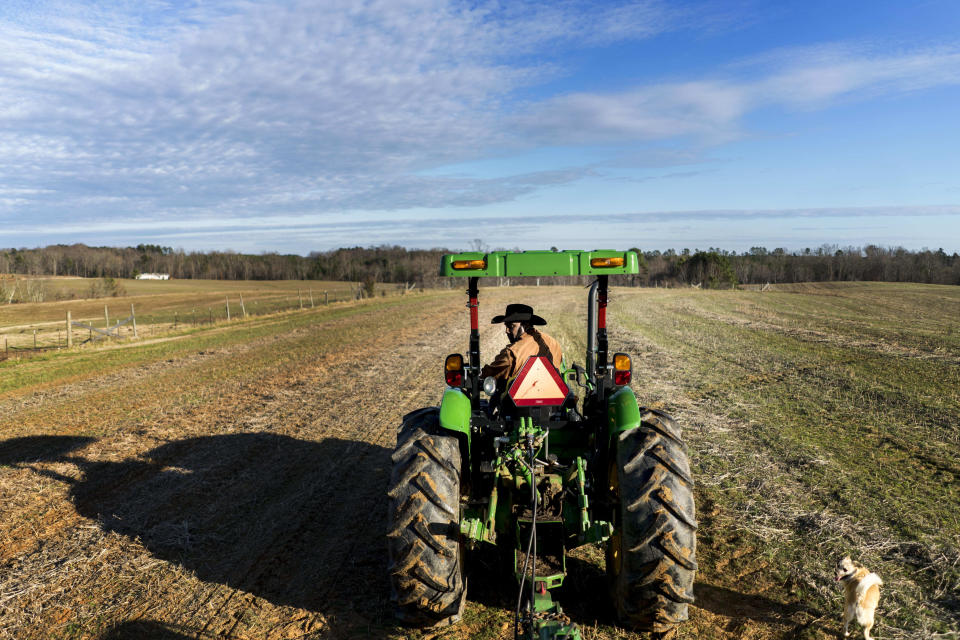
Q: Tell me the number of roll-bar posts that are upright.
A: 2